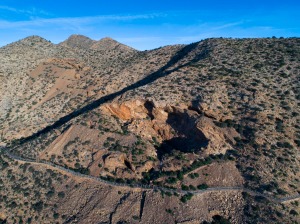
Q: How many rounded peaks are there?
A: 3